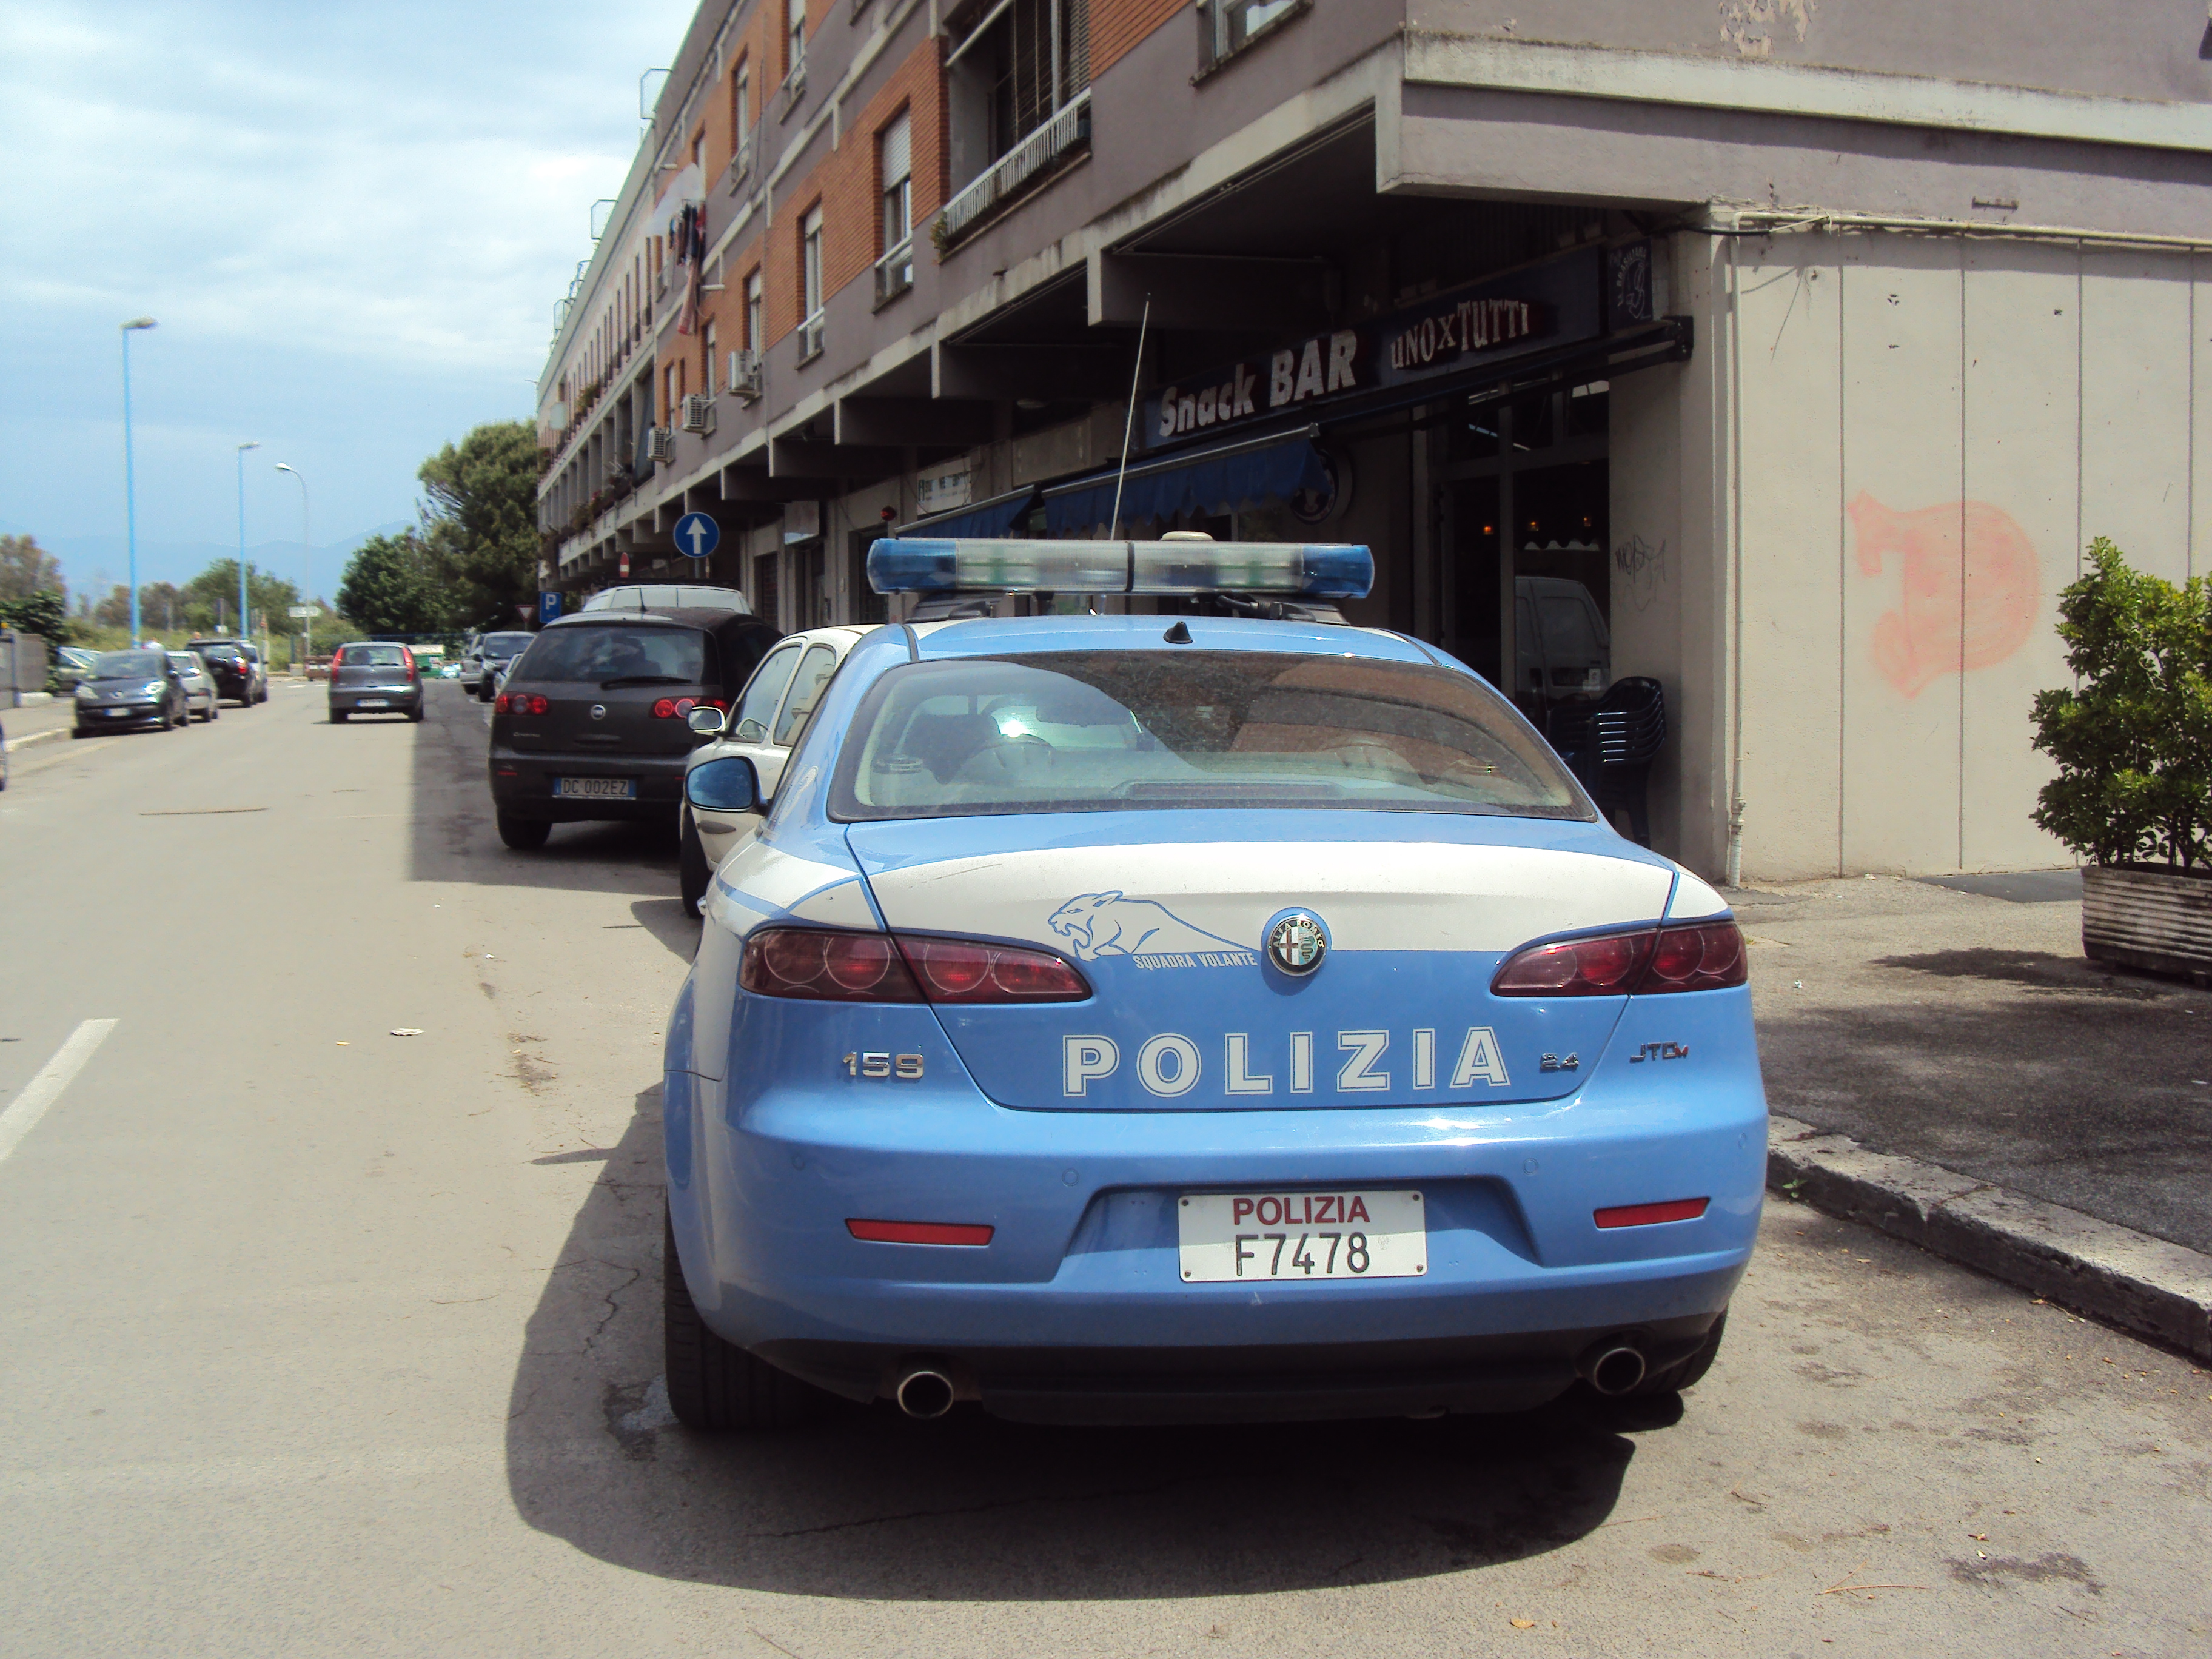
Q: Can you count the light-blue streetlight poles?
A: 2